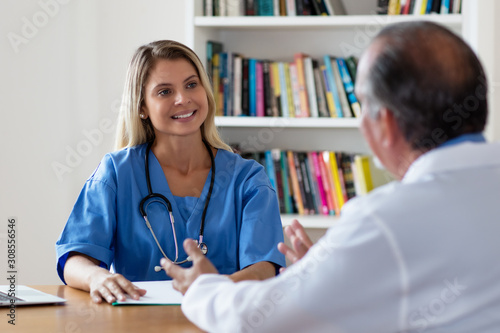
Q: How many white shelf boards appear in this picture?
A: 3